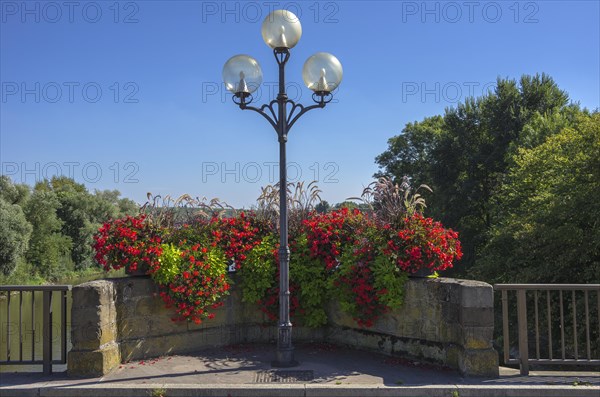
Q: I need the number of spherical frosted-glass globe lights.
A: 3